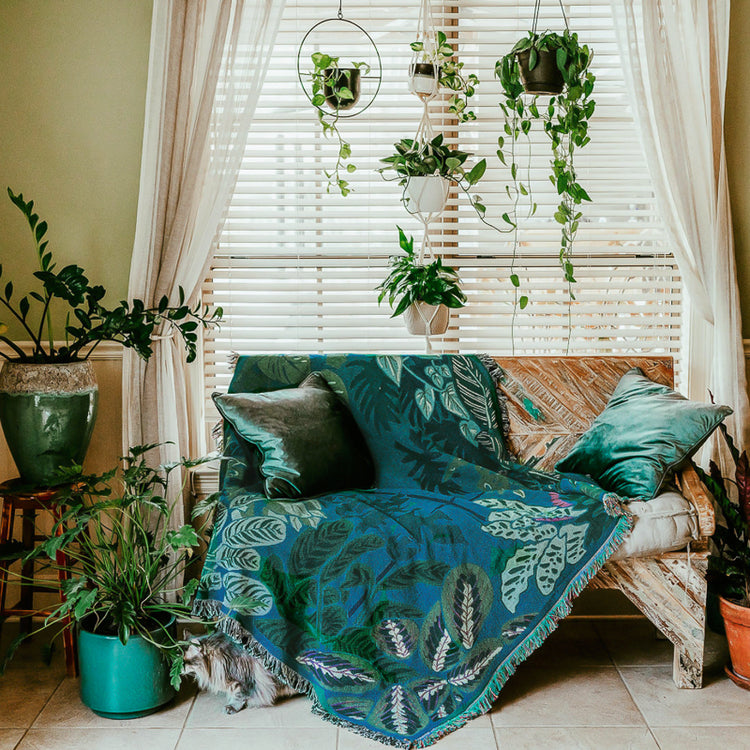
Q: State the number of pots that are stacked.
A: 3